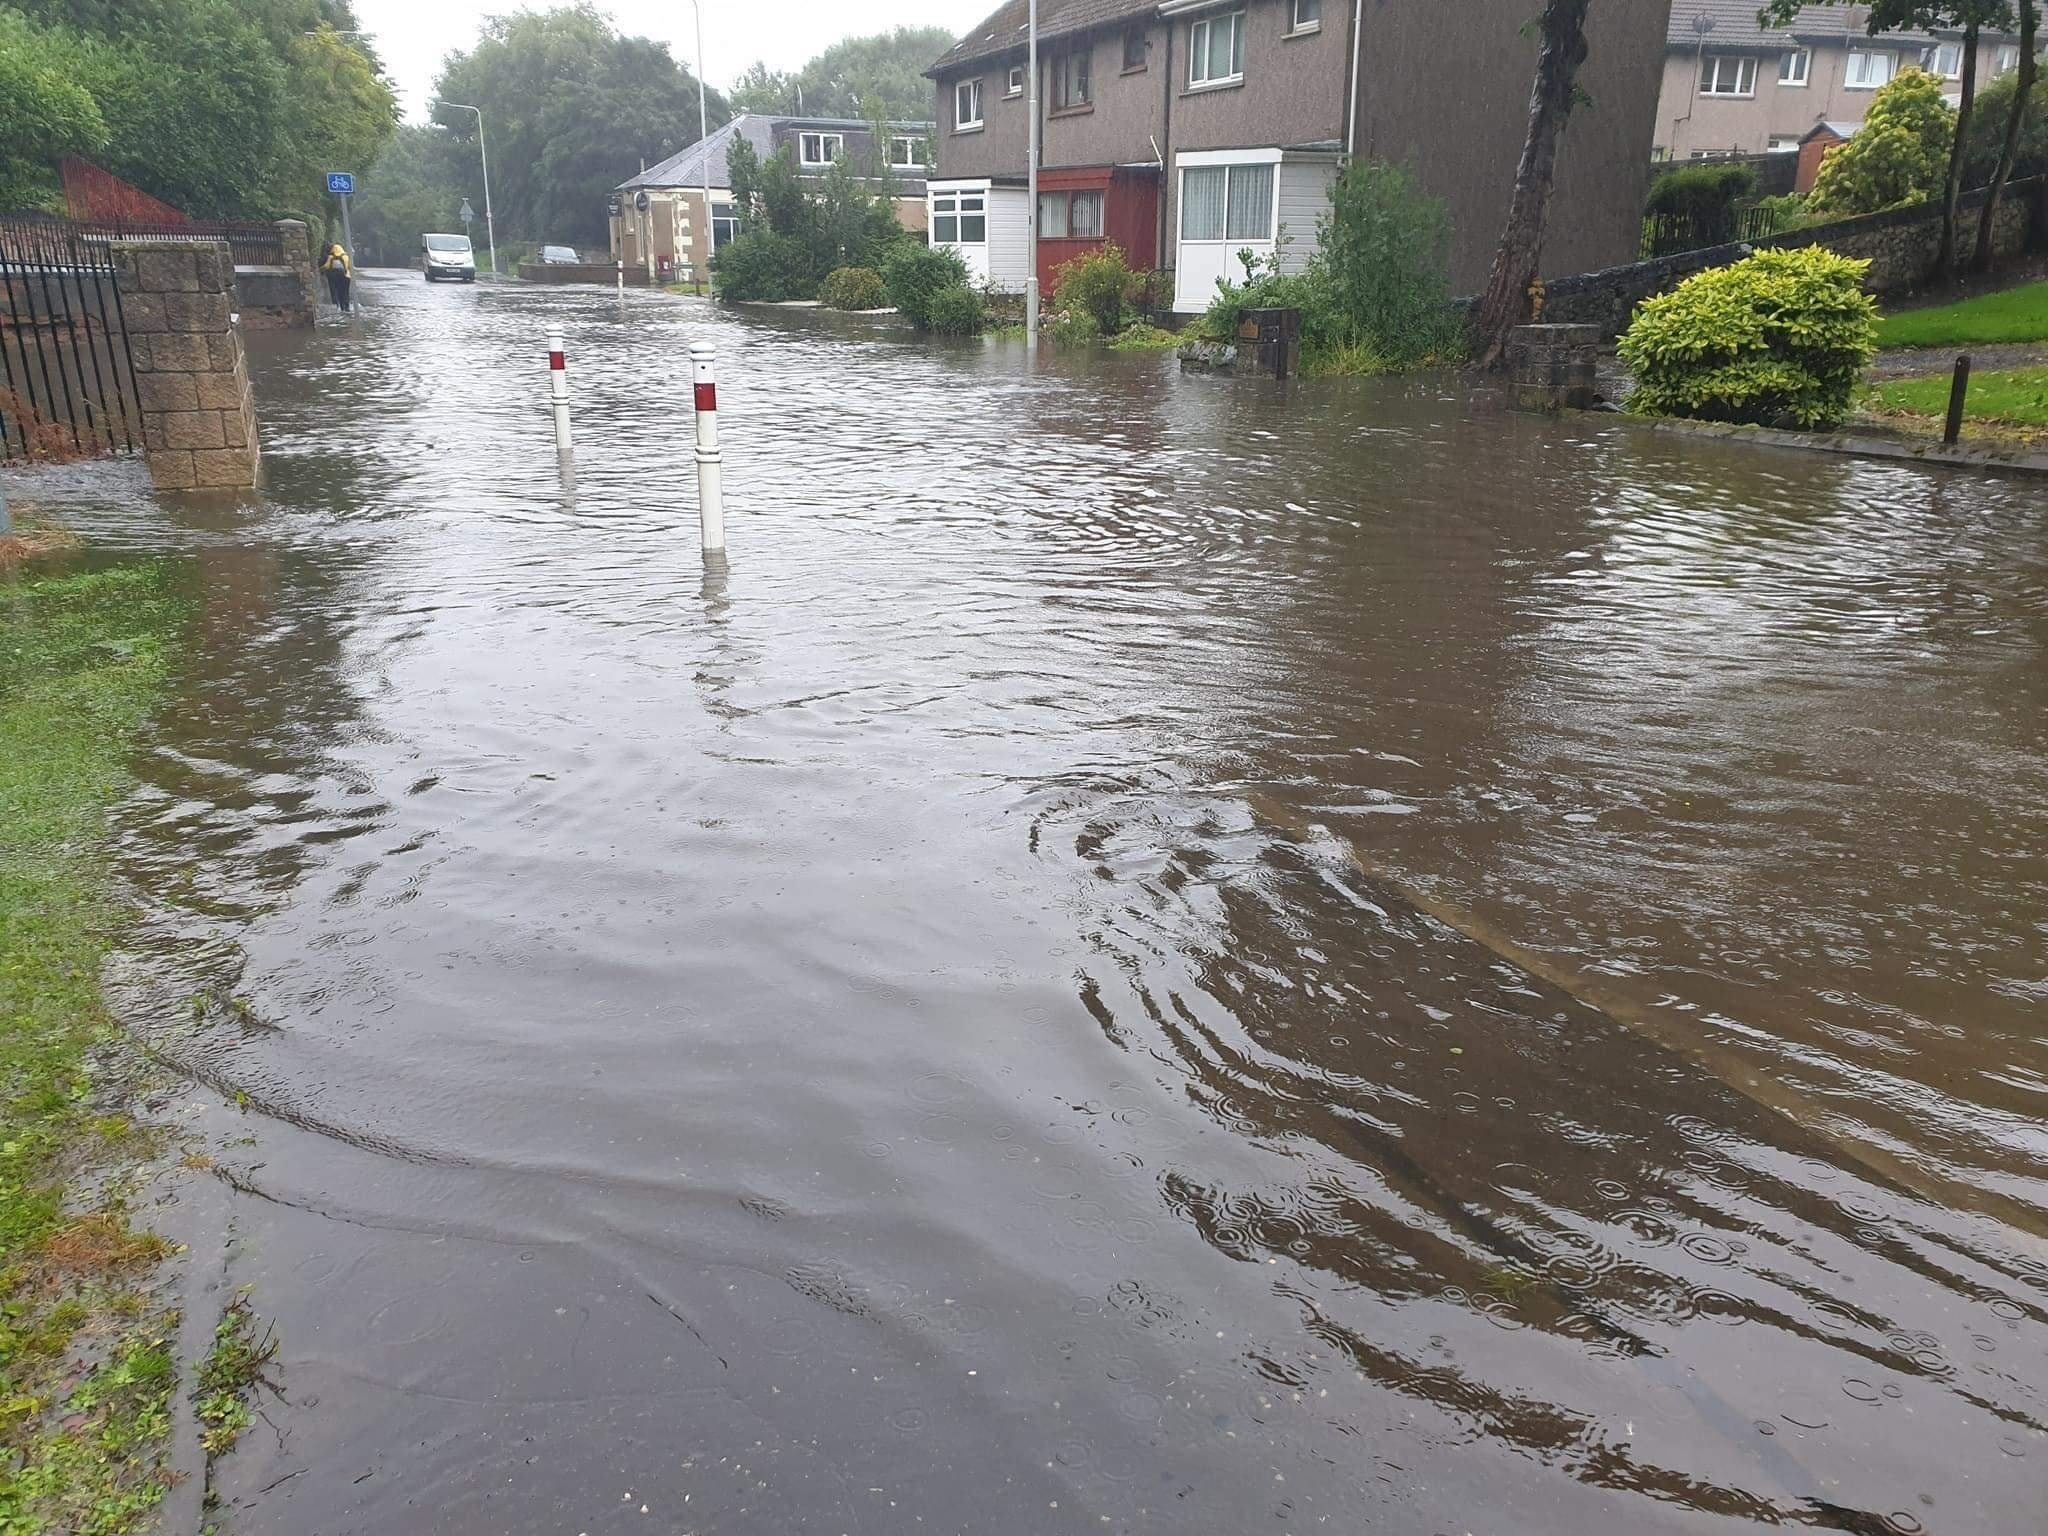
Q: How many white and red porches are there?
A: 3